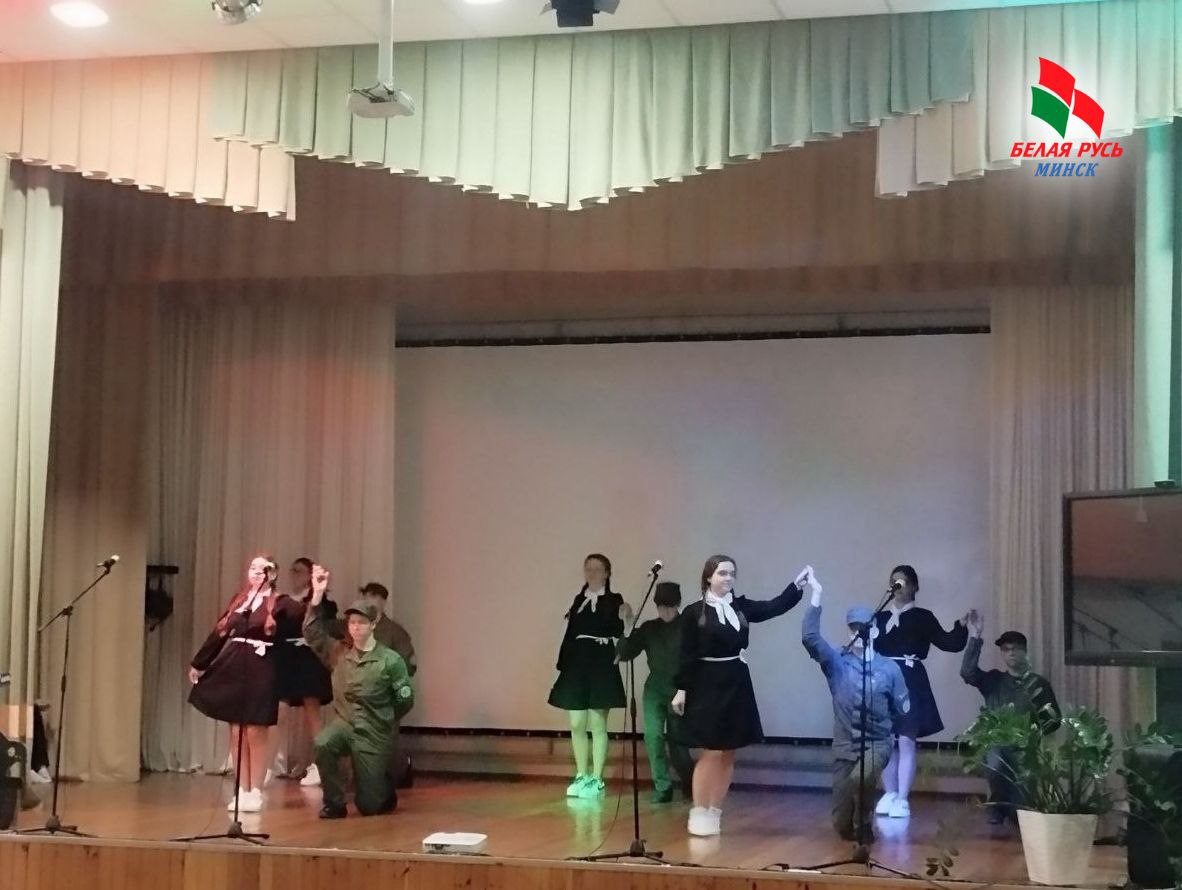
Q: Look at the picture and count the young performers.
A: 10